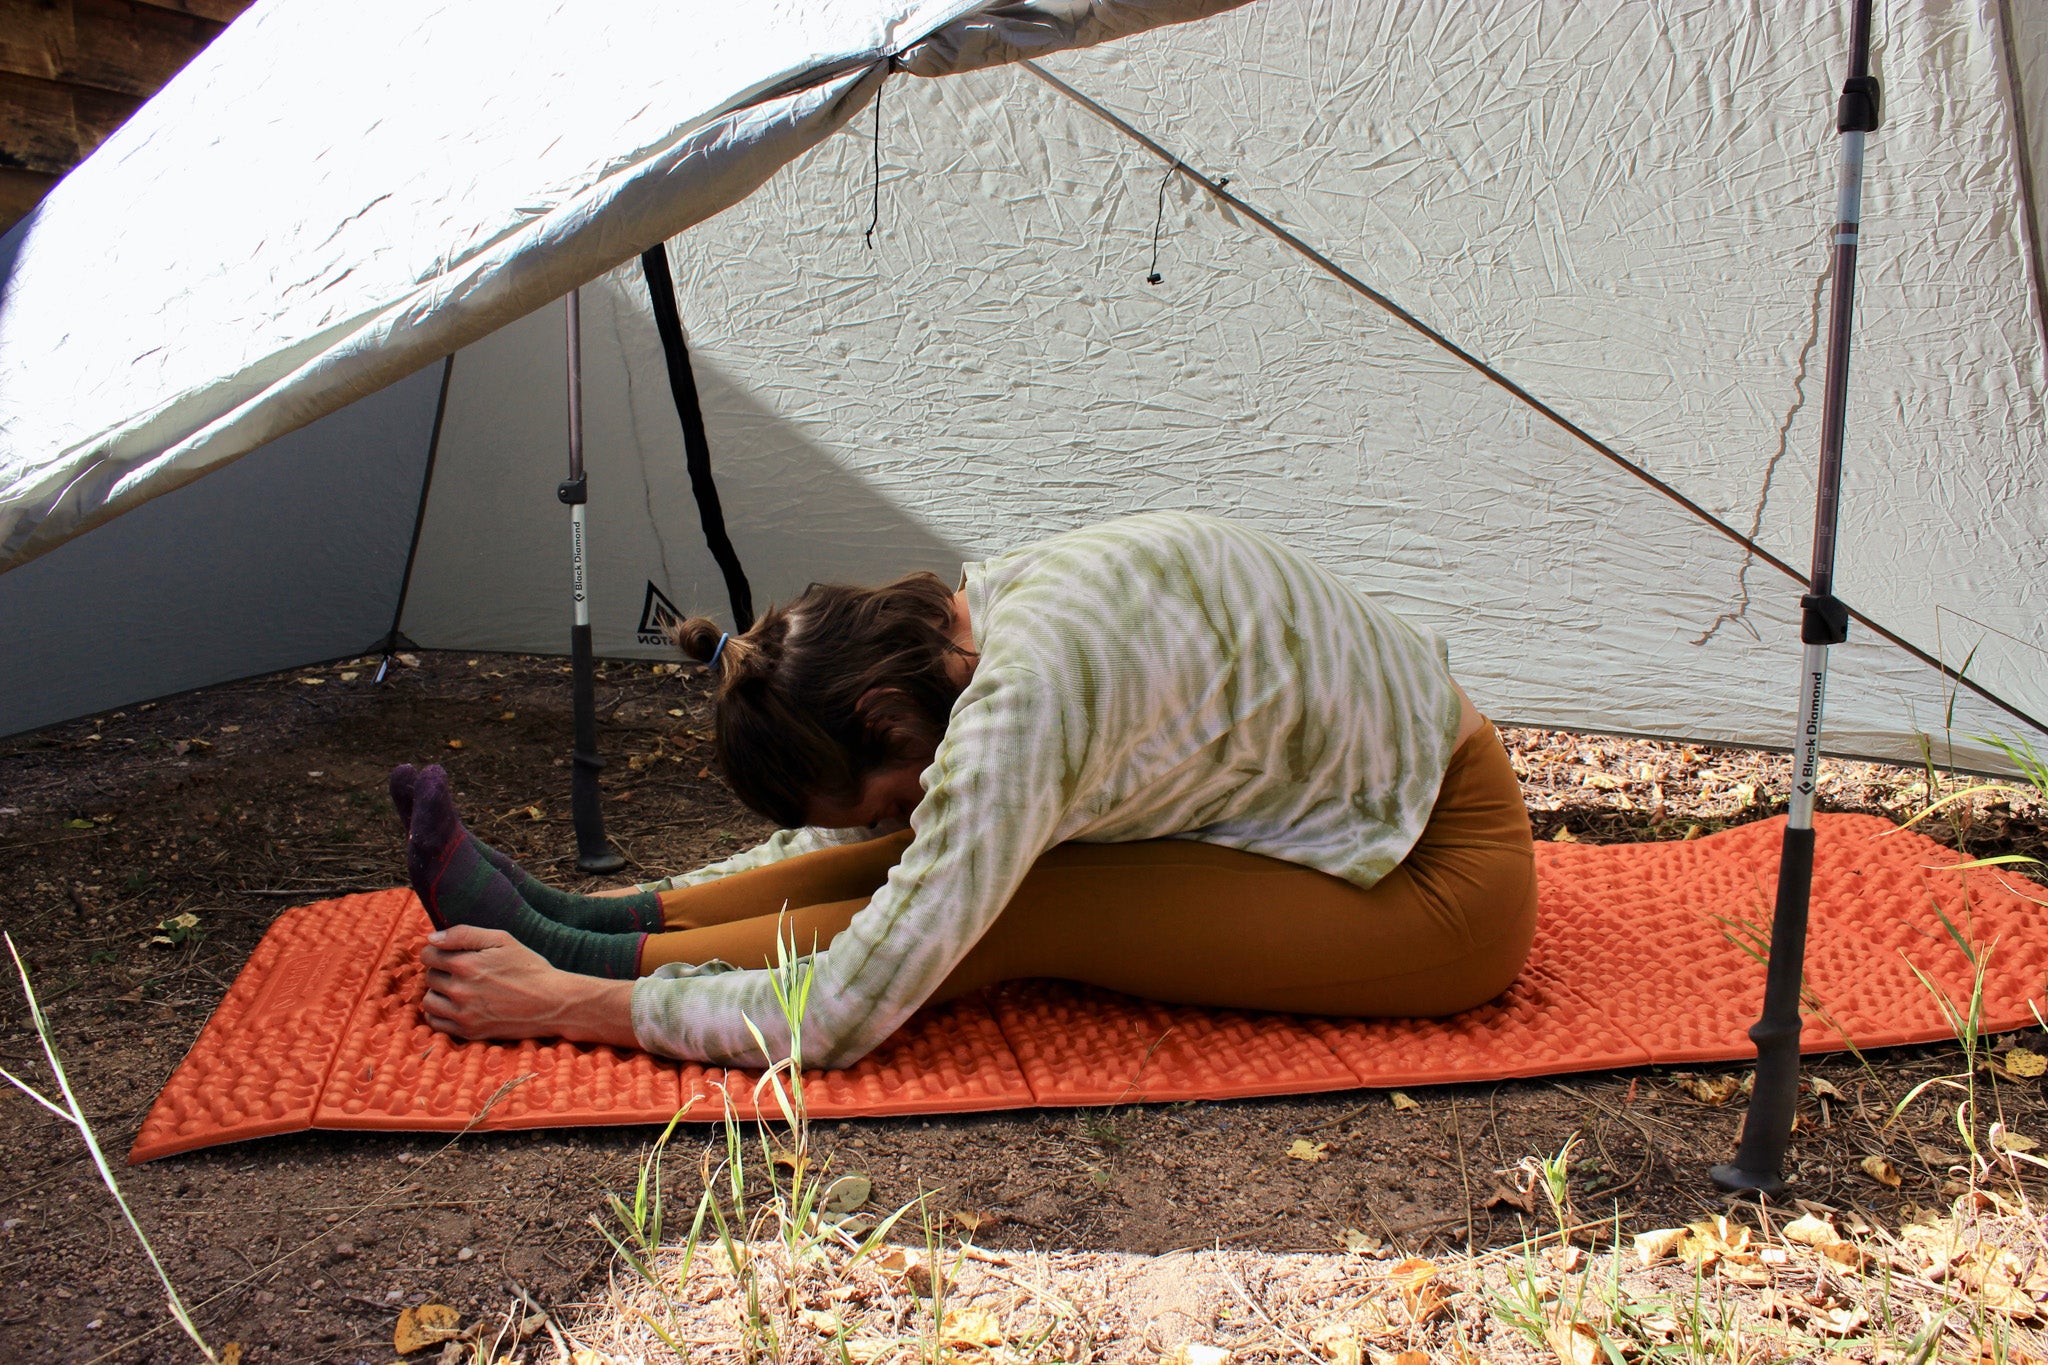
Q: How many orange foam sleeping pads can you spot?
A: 1